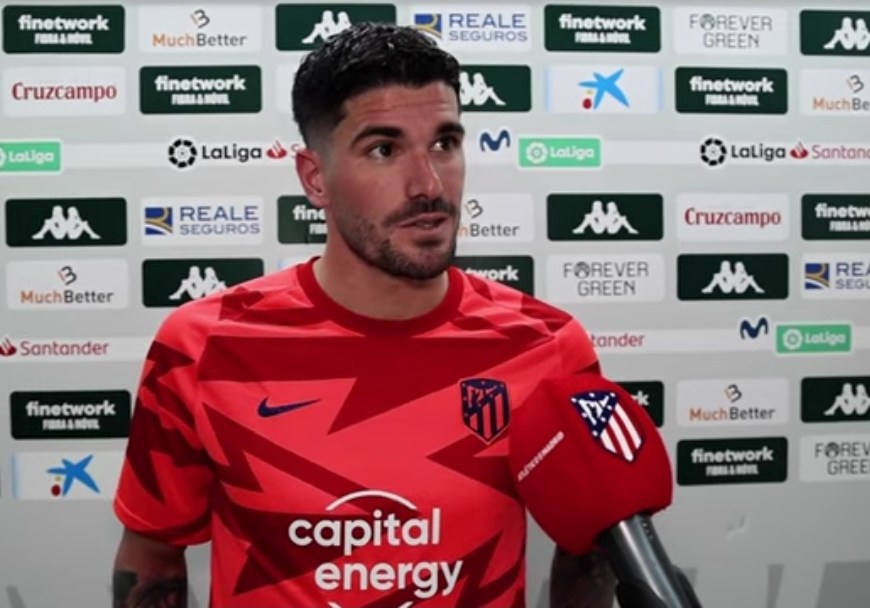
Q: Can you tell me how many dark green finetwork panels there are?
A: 10